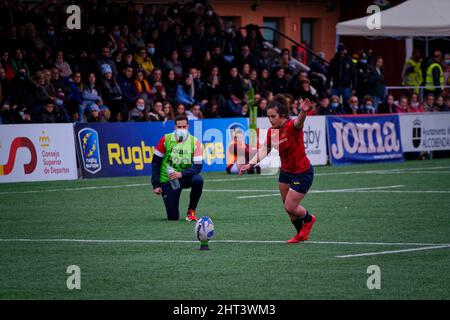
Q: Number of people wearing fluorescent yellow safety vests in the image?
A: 2